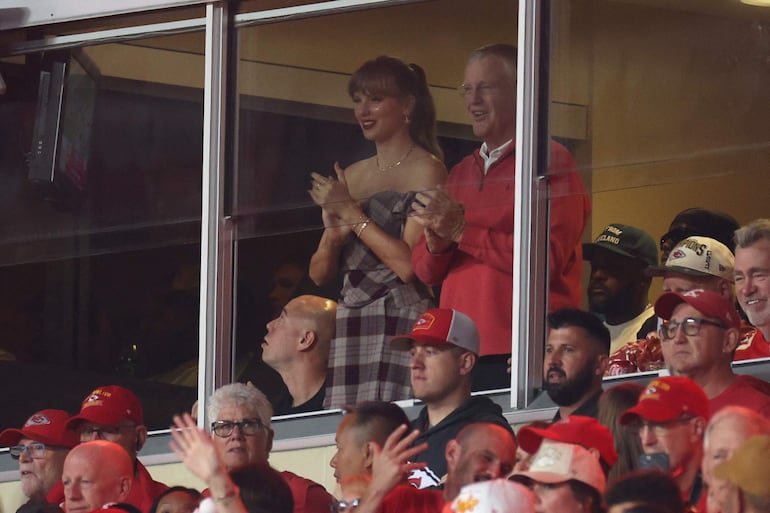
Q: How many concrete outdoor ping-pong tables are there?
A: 0